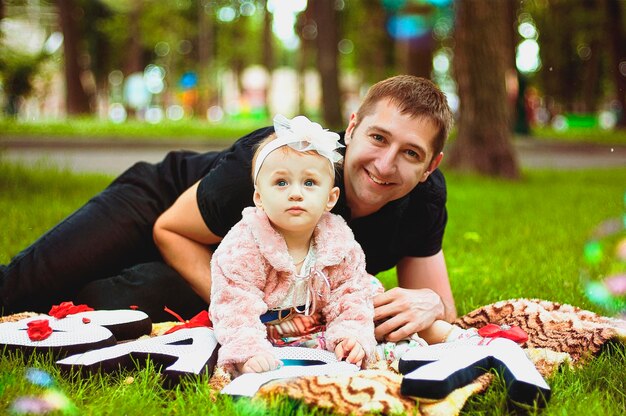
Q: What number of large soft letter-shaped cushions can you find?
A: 4